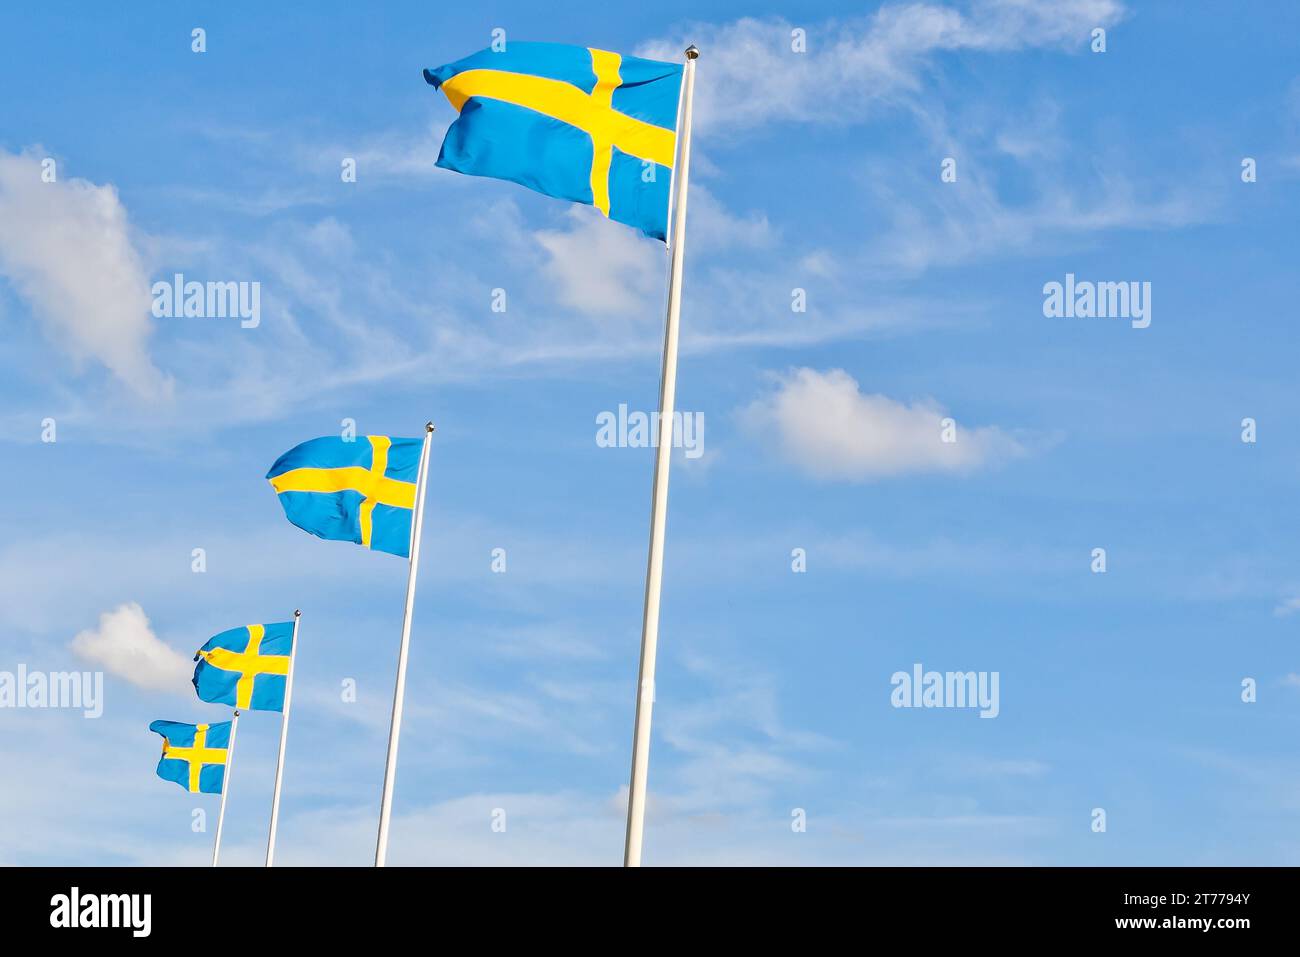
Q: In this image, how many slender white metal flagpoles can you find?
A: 4